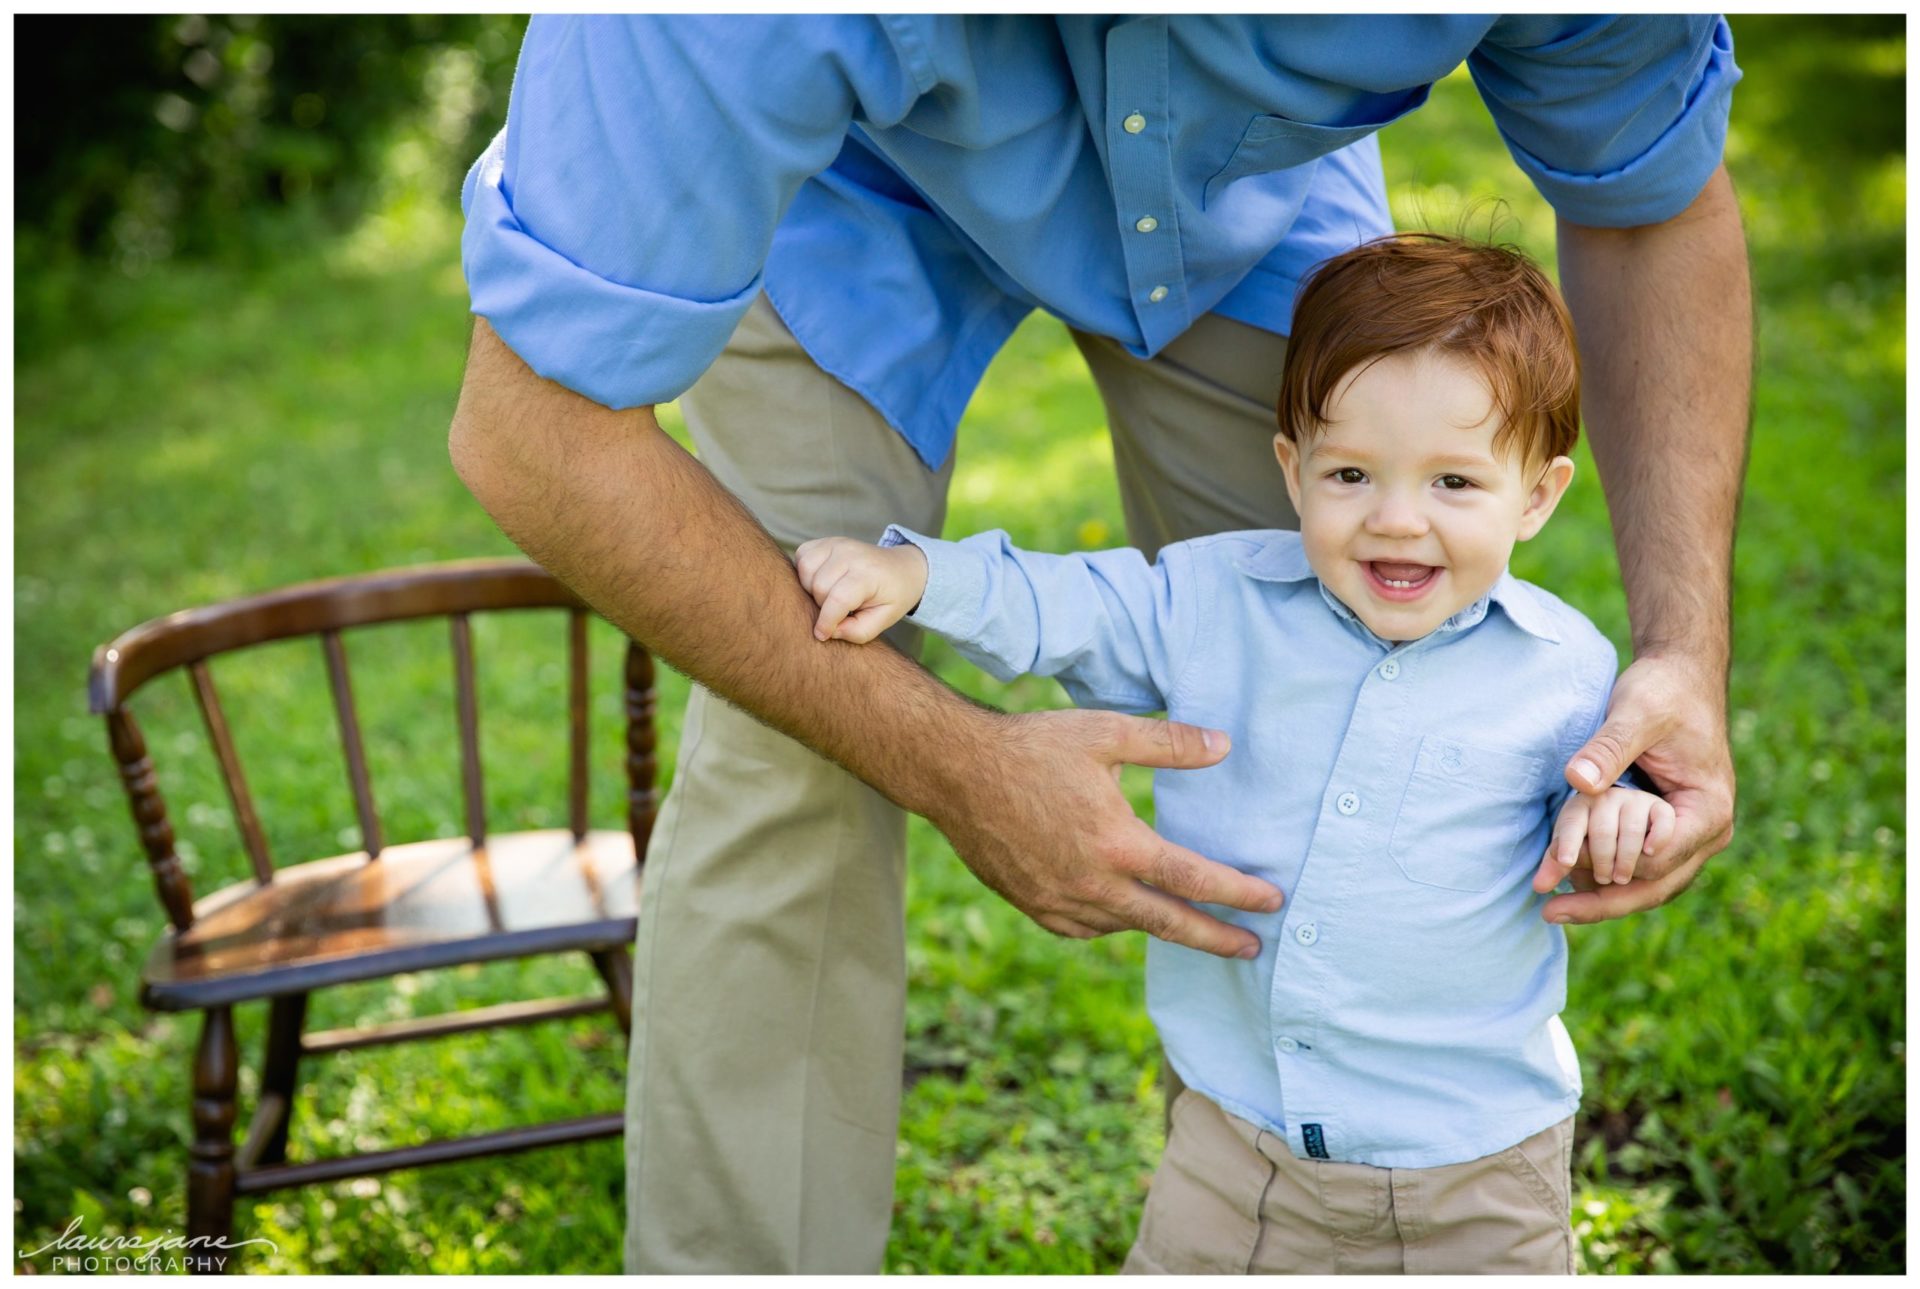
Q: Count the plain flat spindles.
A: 4